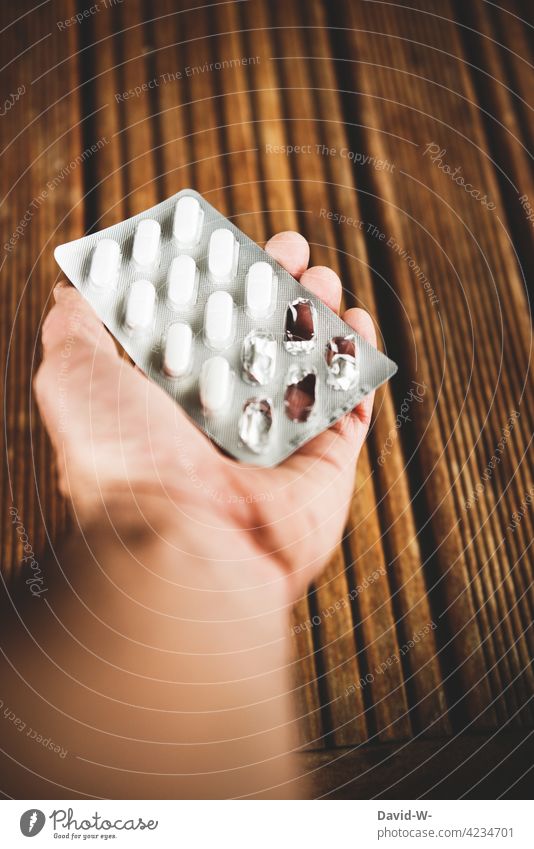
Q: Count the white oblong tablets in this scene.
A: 10